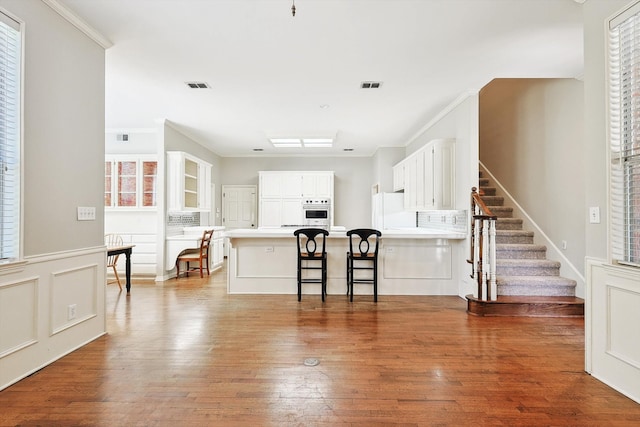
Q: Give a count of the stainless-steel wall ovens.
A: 1